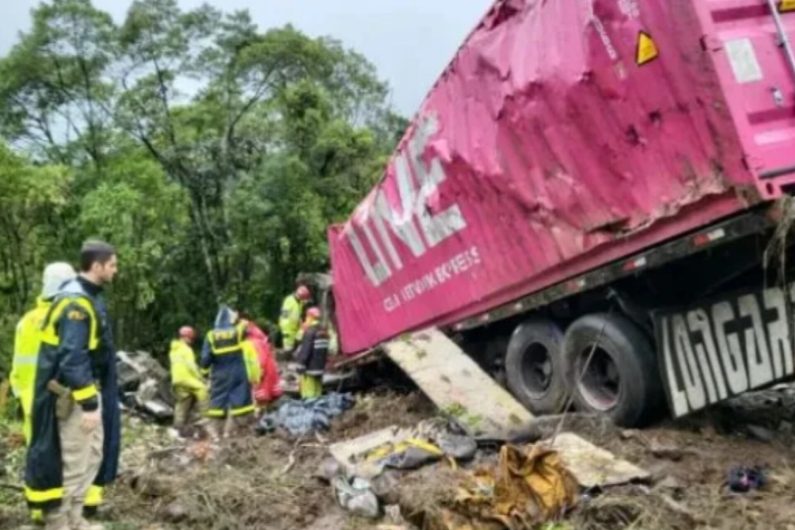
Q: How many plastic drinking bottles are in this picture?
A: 0